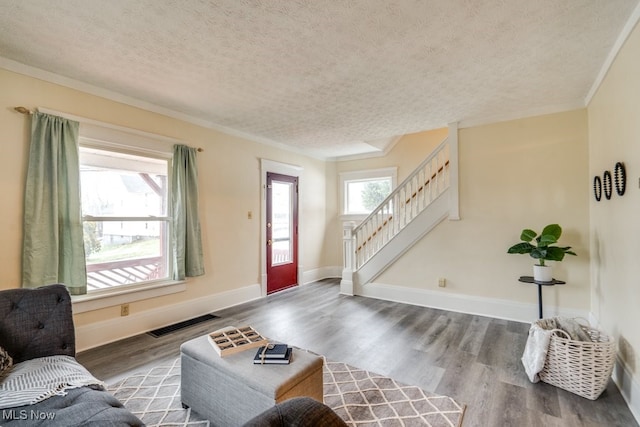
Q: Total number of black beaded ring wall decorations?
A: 3